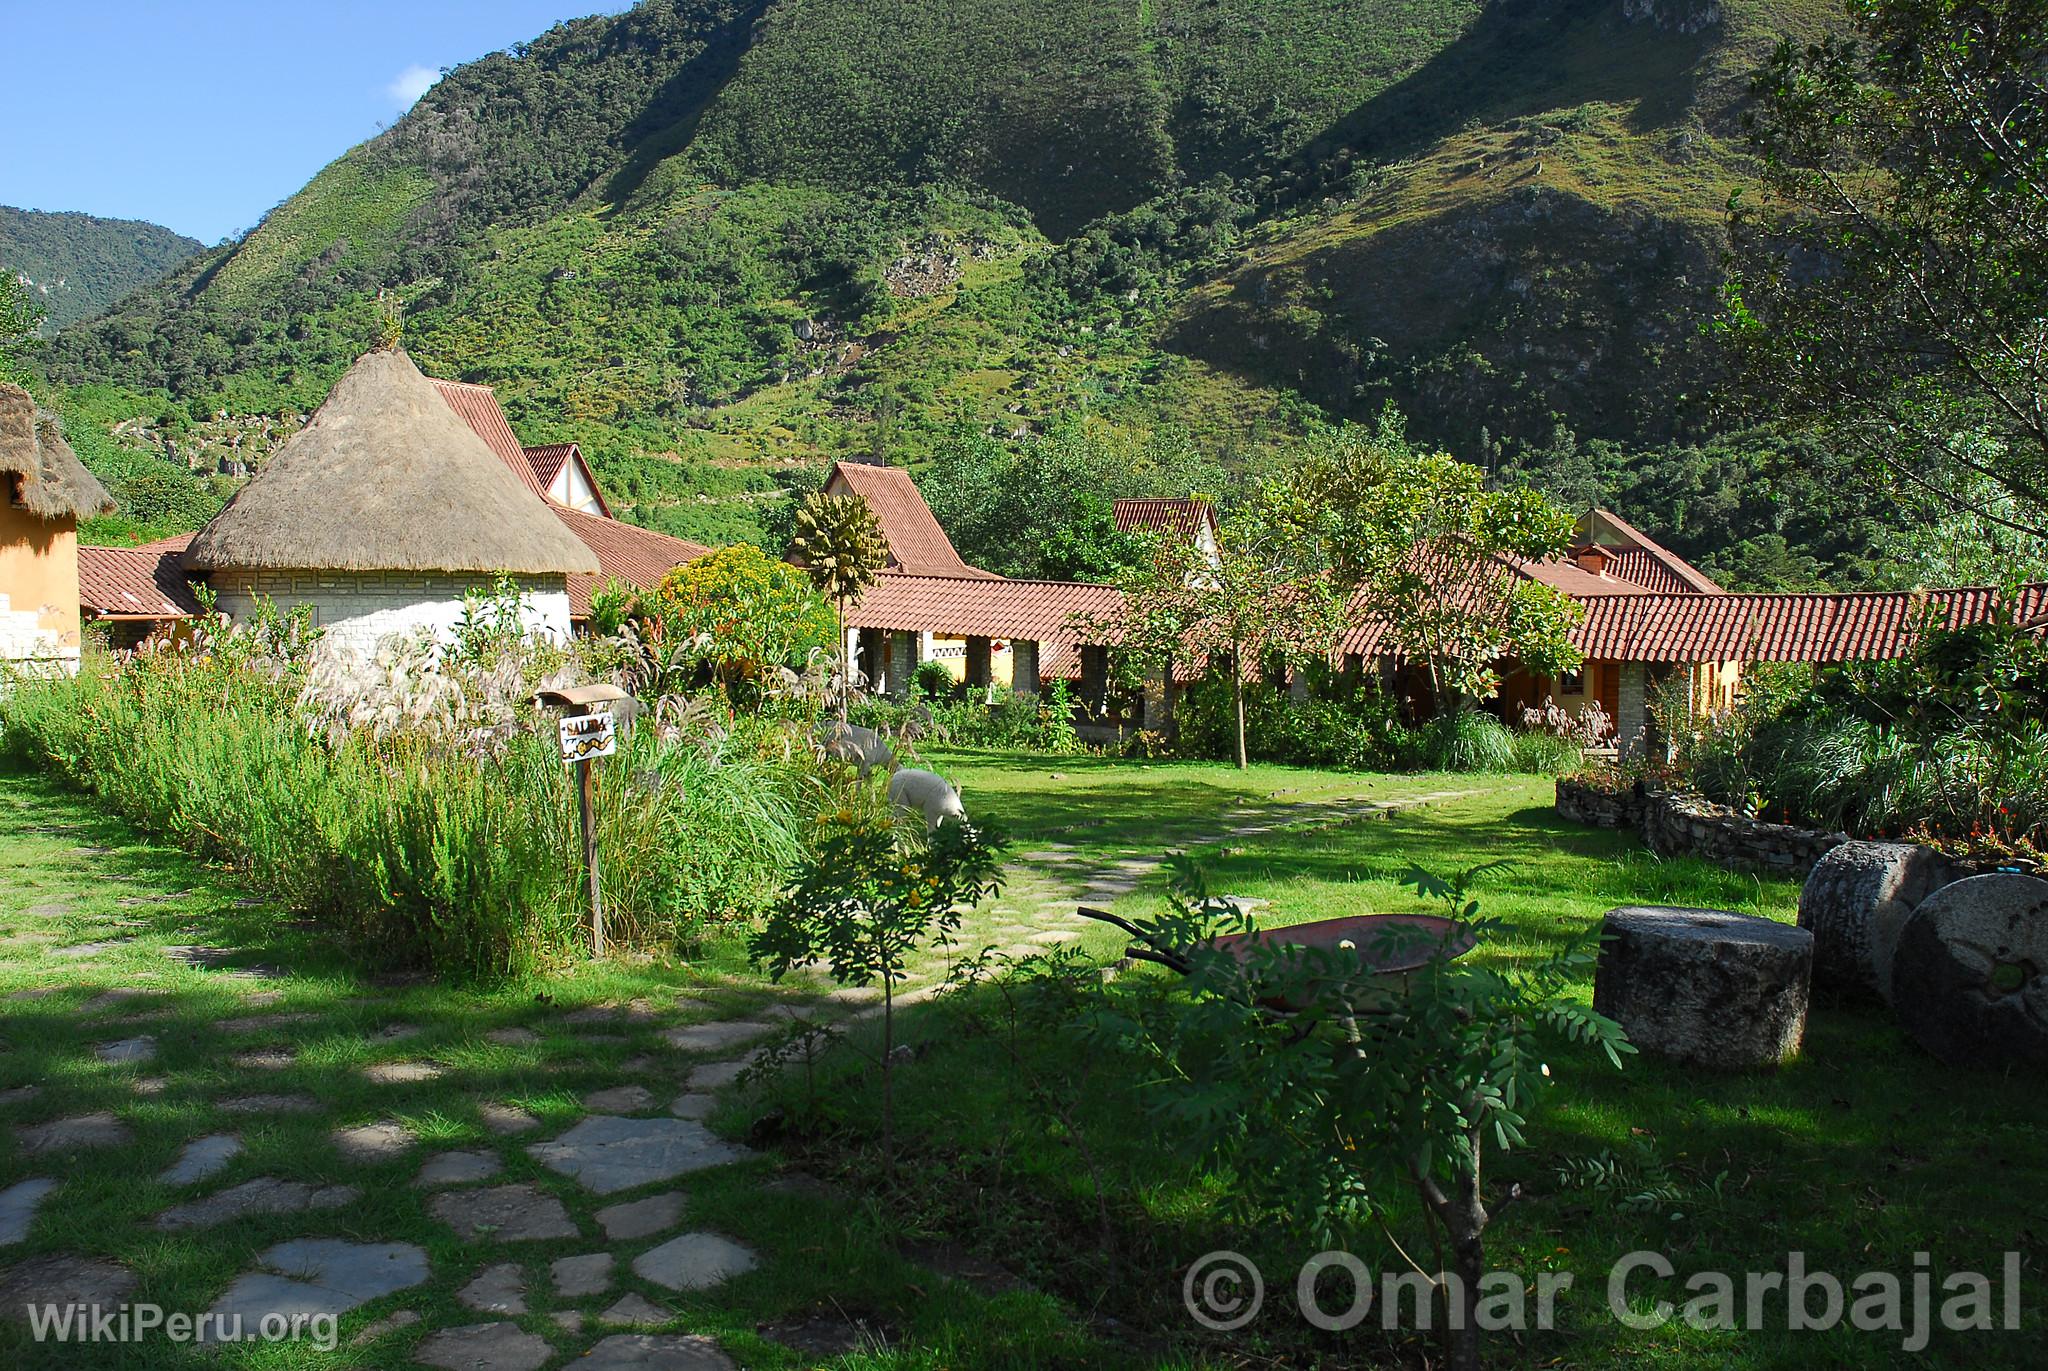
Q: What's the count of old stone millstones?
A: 3